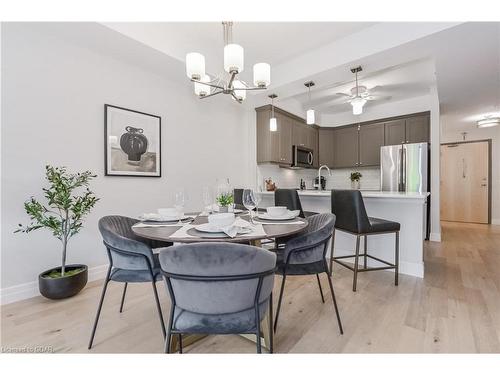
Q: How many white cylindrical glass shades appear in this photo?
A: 8